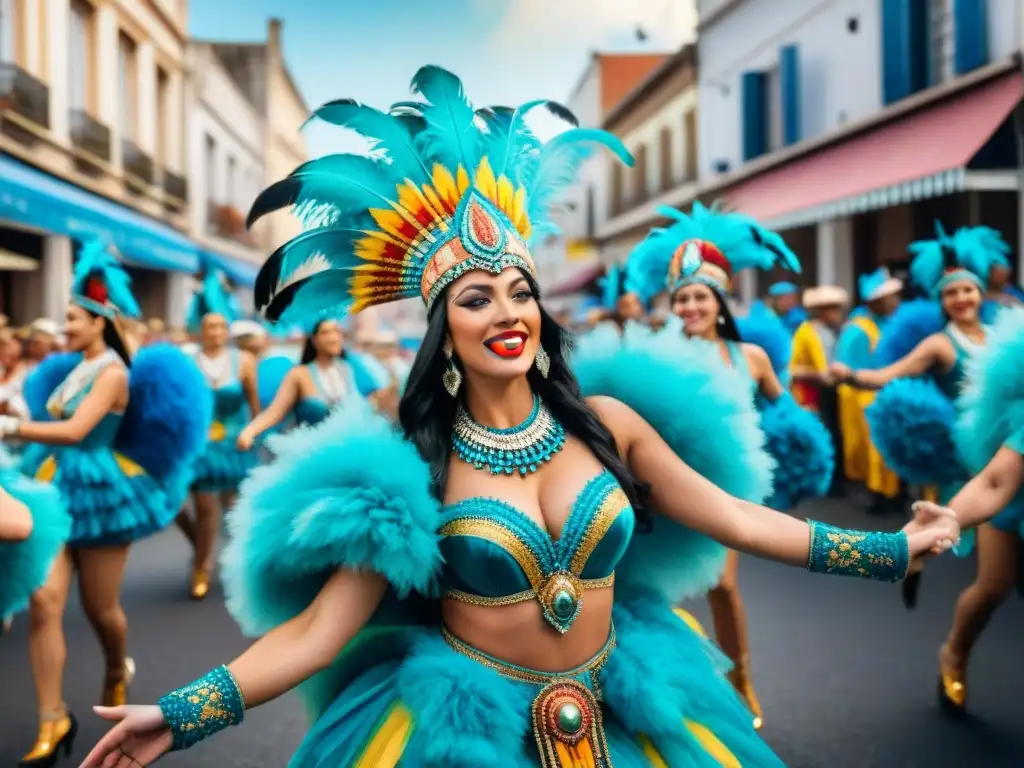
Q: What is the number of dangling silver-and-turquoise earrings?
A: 2